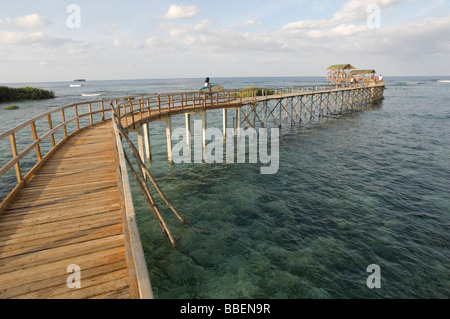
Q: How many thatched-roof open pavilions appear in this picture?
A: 2